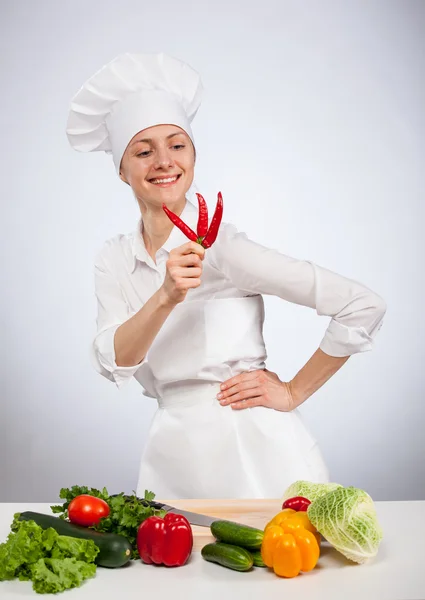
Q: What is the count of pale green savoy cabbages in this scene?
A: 2